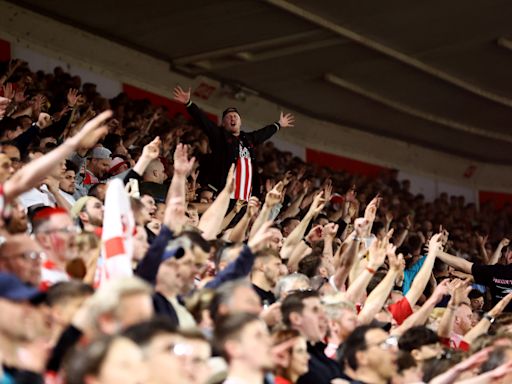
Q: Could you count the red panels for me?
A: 4